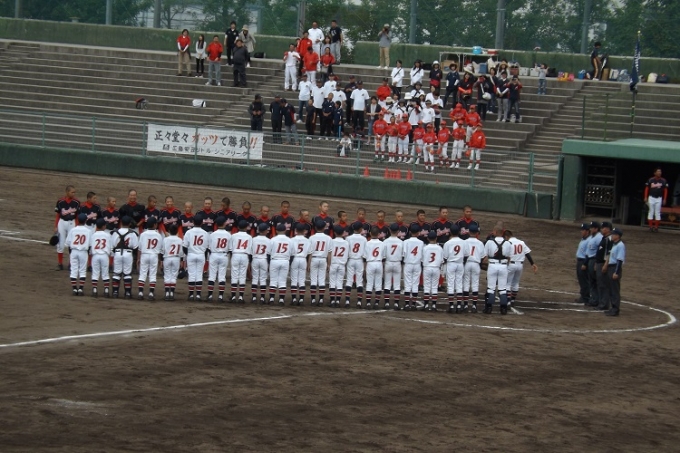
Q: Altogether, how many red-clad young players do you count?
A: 10